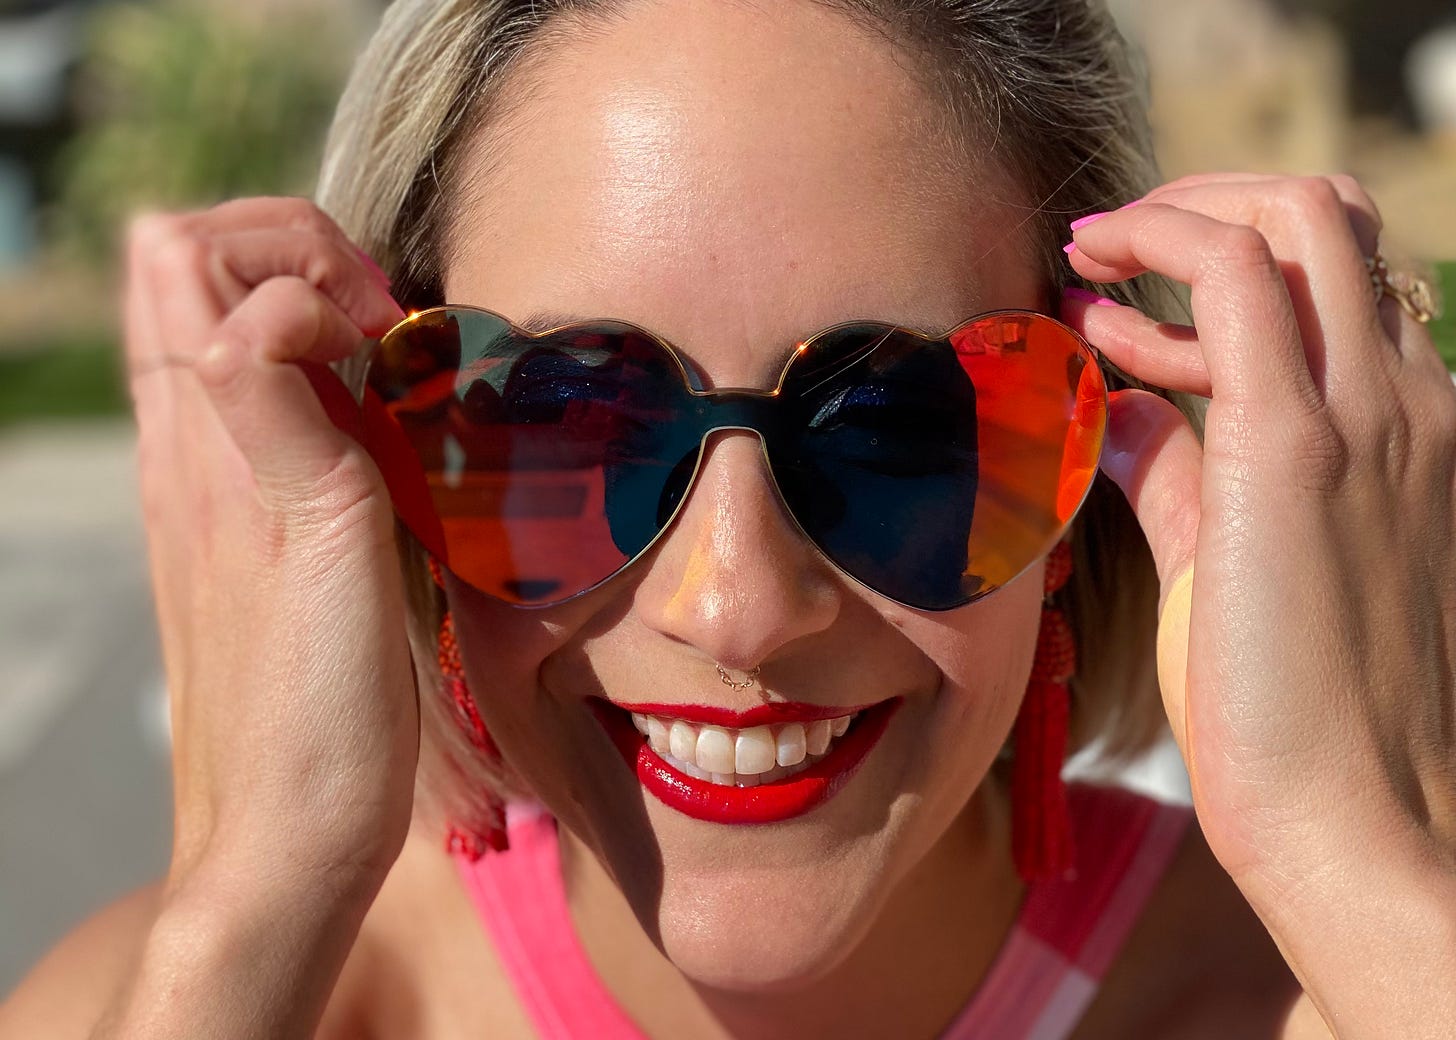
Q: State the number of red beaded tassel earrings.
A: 2